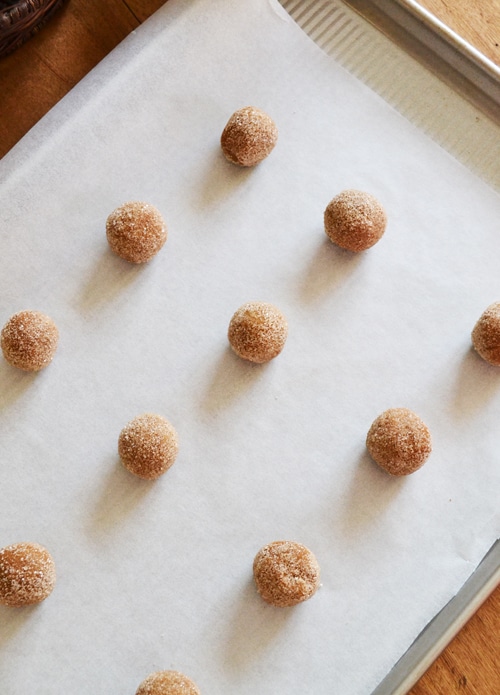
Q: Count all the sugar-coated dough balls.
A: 11